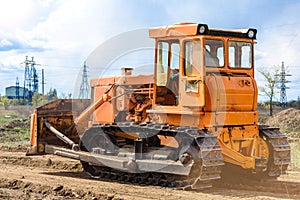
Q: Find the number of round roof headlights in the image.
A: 2